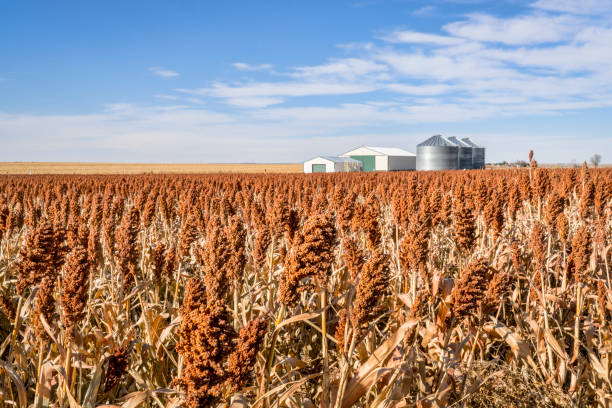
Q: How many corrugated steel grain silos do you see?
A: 3